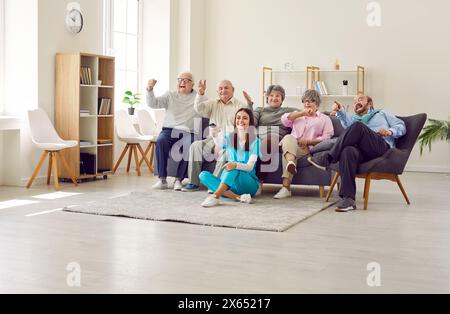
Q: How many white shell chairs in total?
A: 3